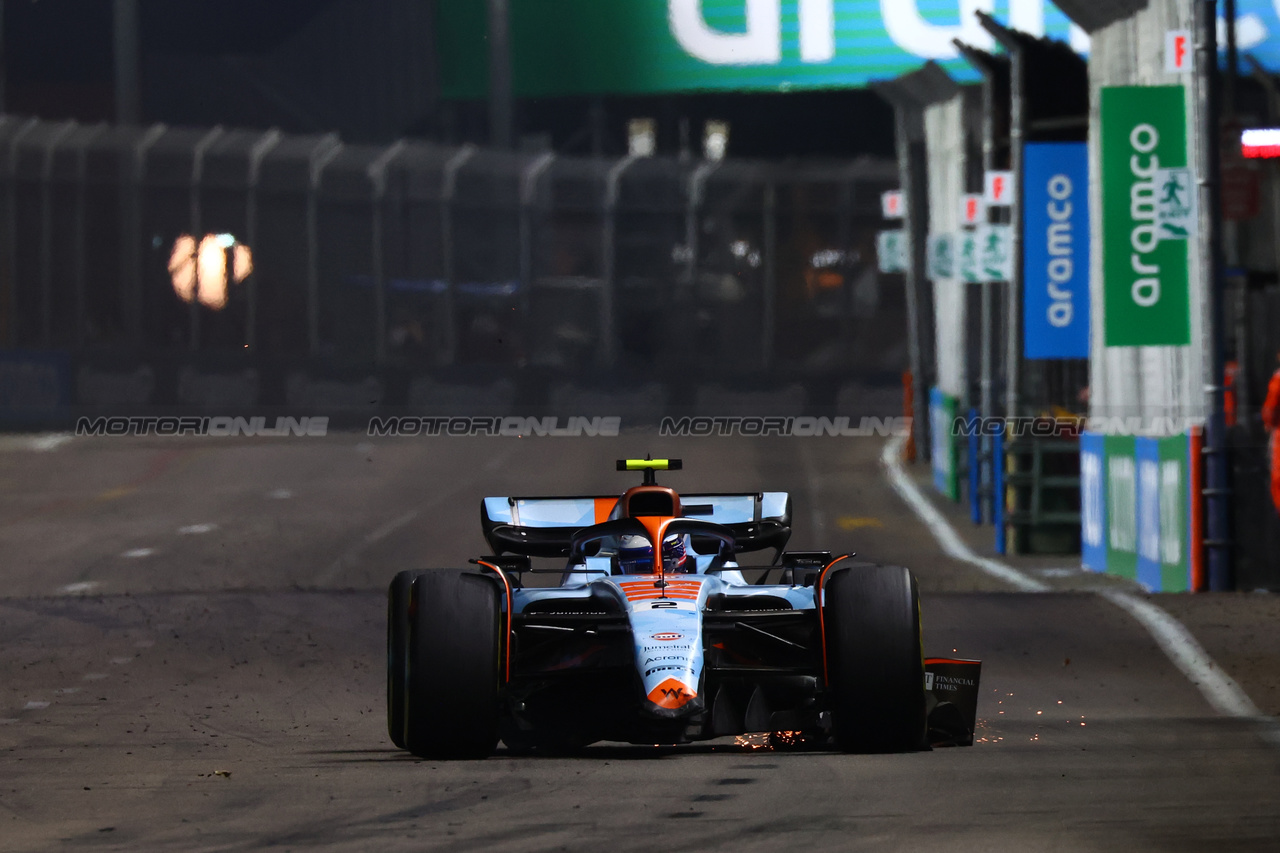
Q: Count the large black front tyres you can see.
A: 2